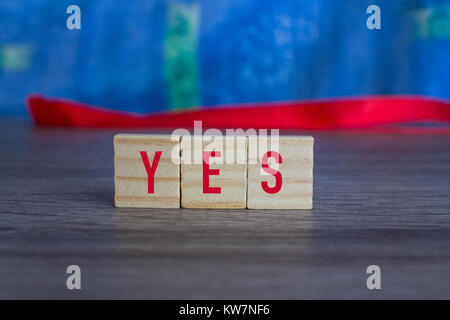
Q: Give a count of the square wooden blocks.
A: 3